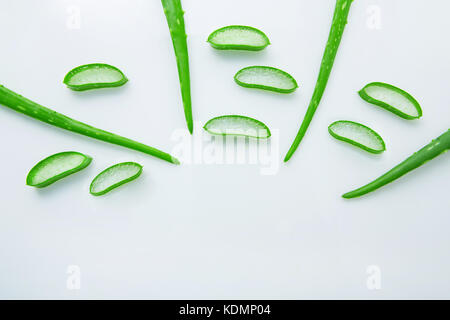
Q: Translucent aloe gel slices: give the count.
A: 8